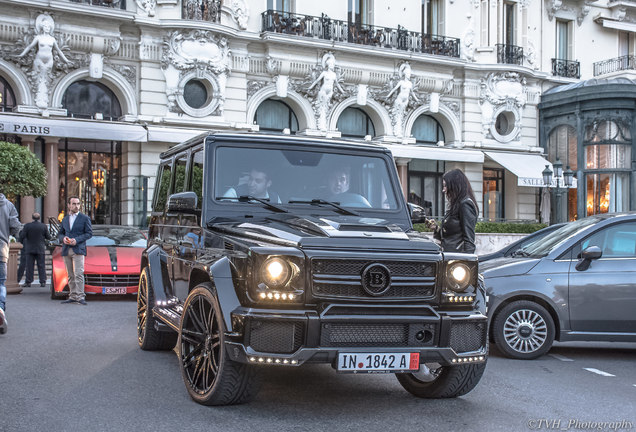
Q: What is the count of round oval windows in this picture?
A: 2